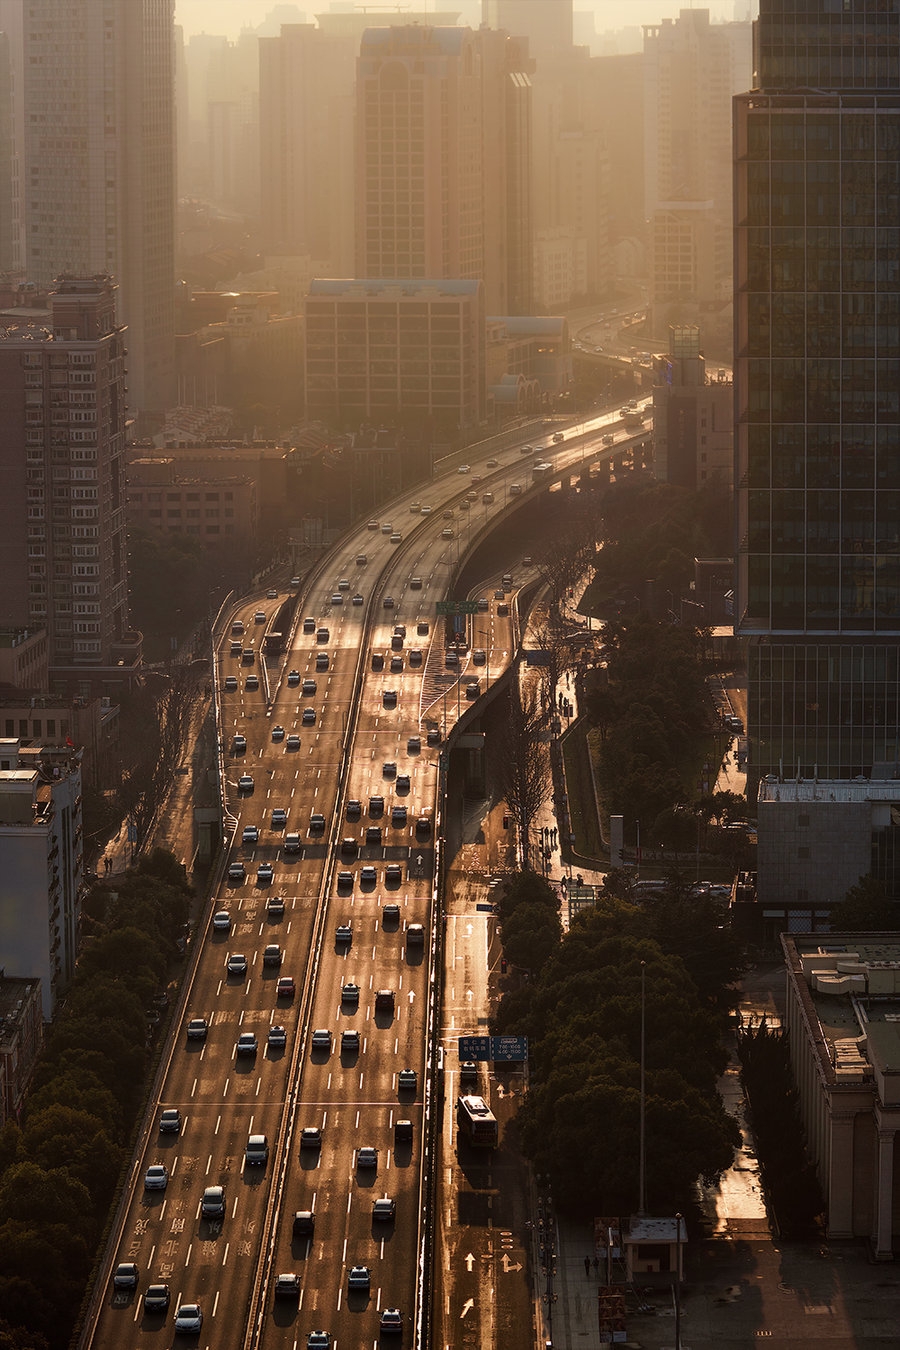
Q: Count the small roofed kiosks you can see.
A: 1